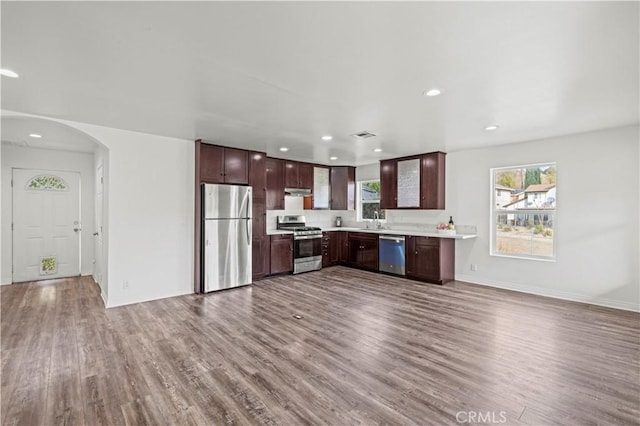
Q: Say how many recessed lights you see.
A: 8